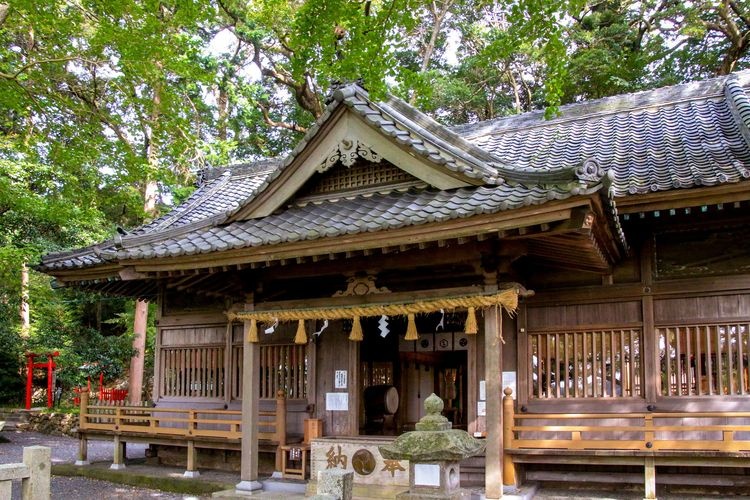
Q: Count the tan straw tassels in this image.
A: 5